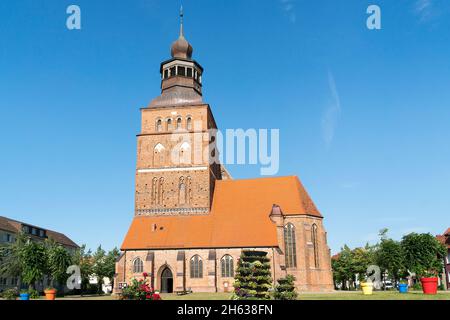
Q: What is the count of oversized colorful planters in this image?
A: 5